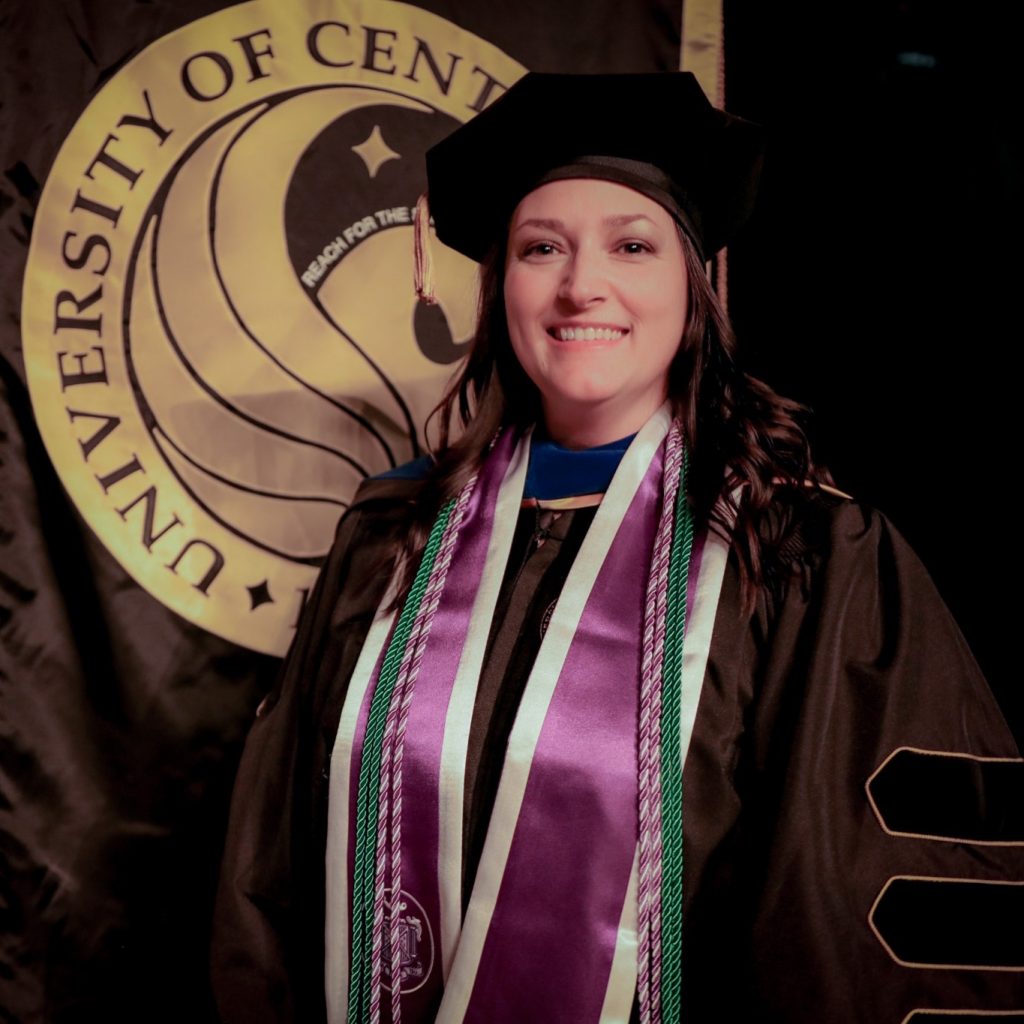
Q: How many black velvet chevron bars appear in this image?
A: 3